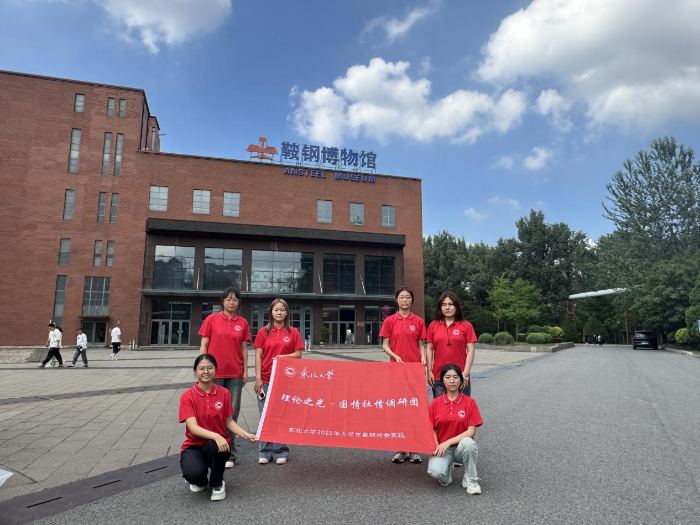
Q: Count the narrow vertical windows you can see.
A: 13